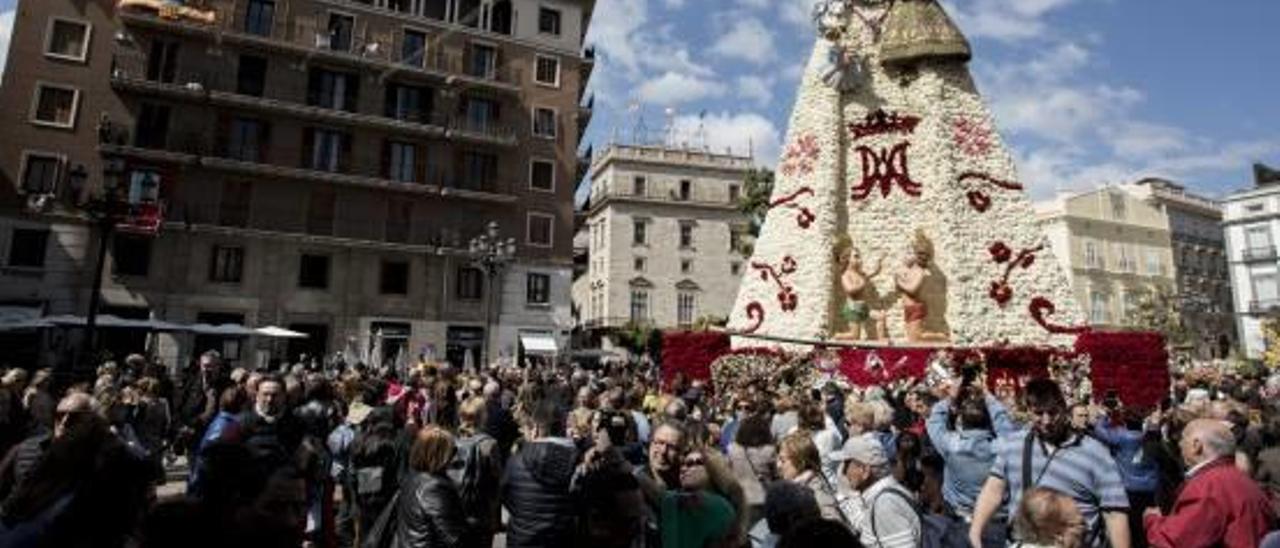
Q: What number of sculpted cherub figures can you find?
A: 2